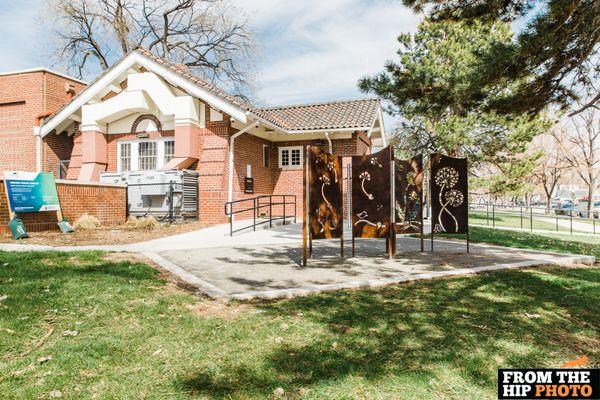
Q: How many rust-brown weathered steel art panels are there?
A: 4